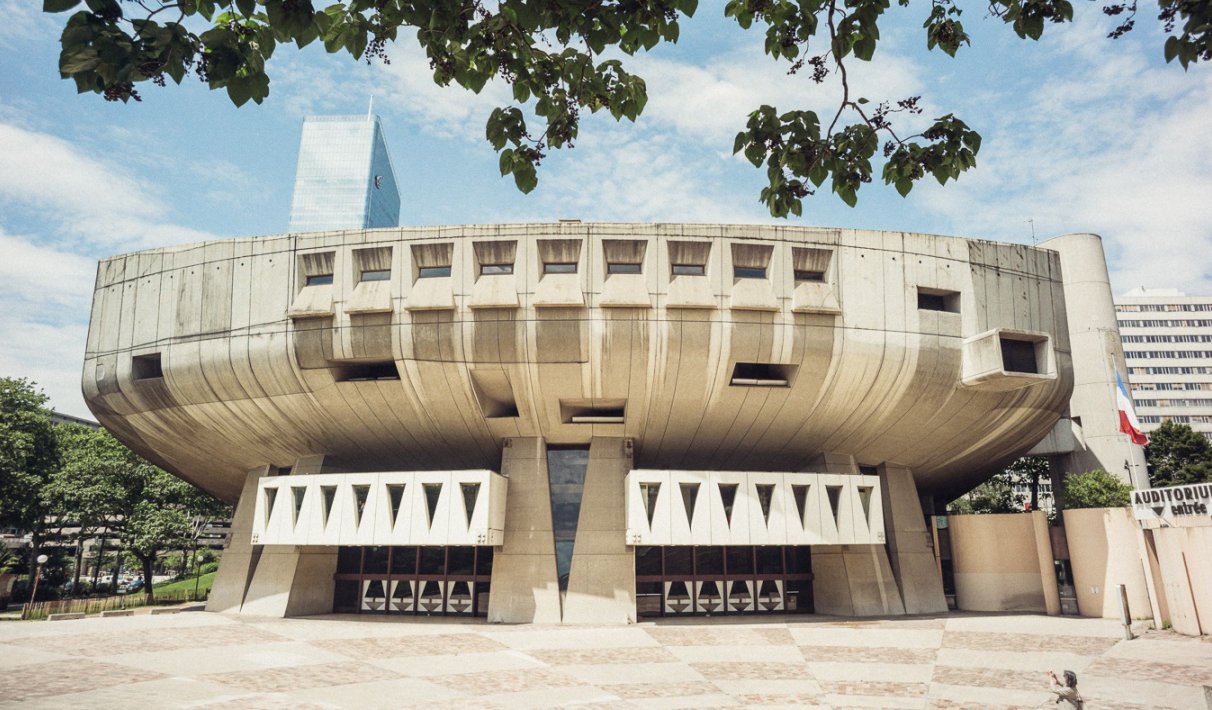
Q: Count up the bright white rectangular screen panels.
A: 2